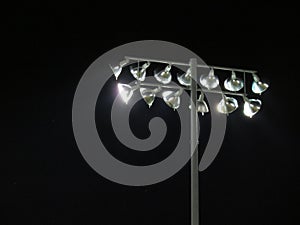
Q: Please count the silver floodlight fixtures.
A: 13